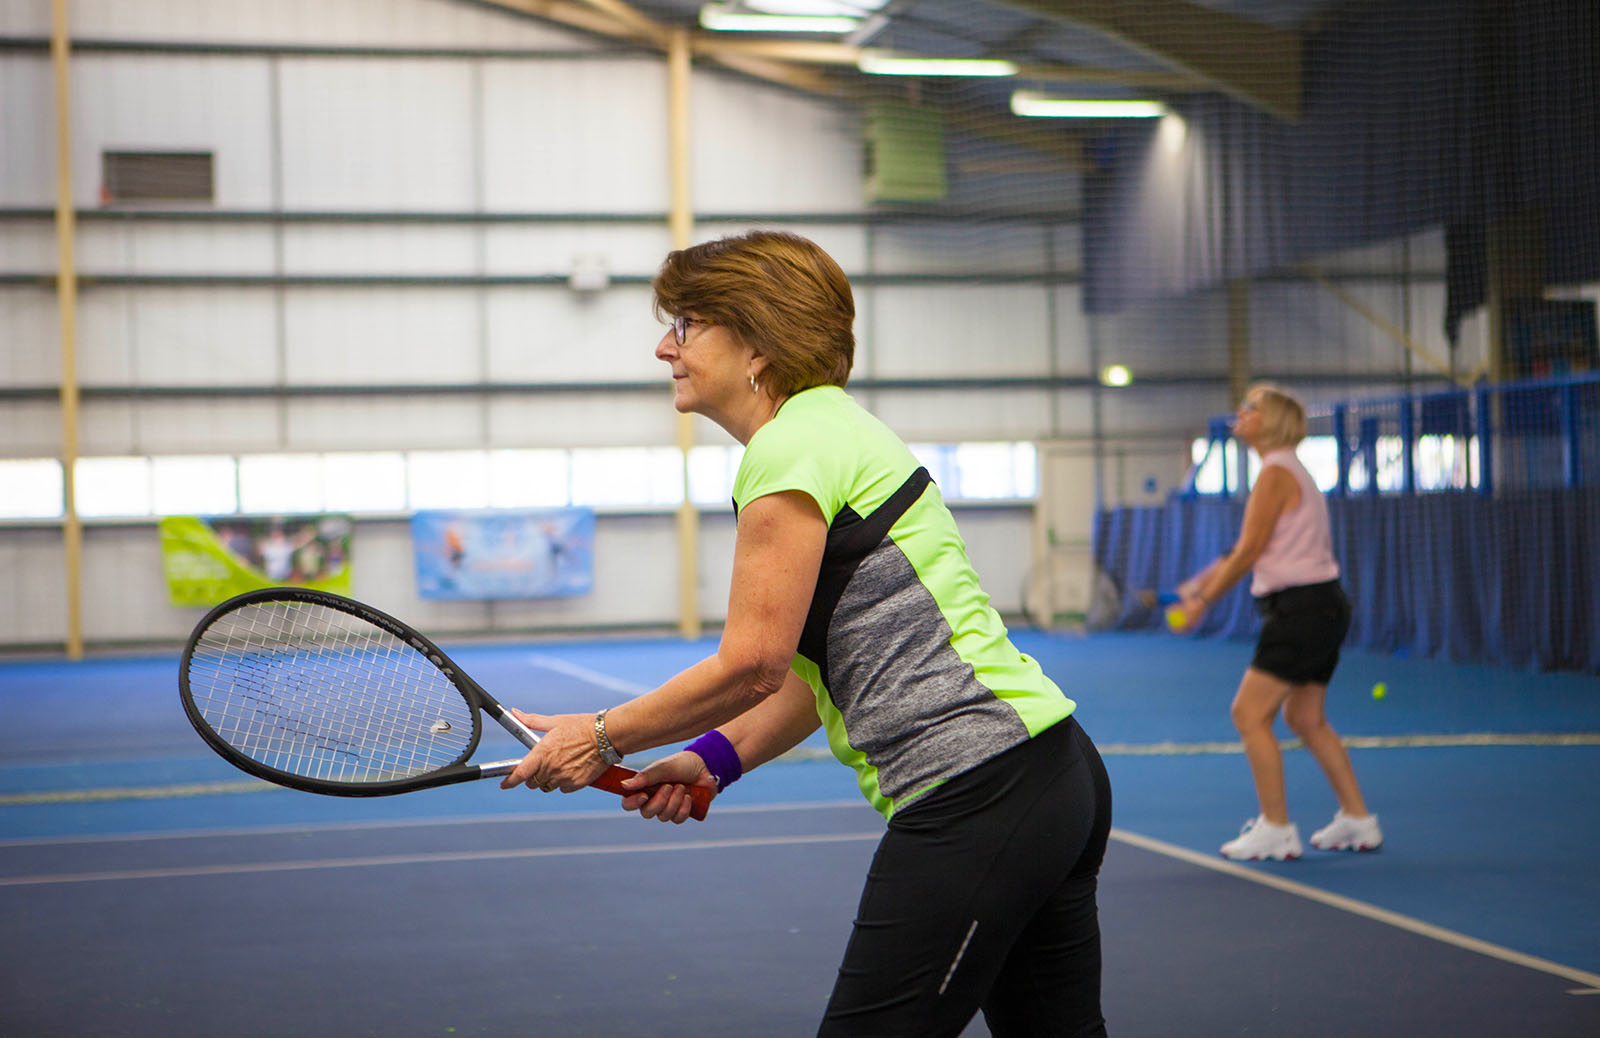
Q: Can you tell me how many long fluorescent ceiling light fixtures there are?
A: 3